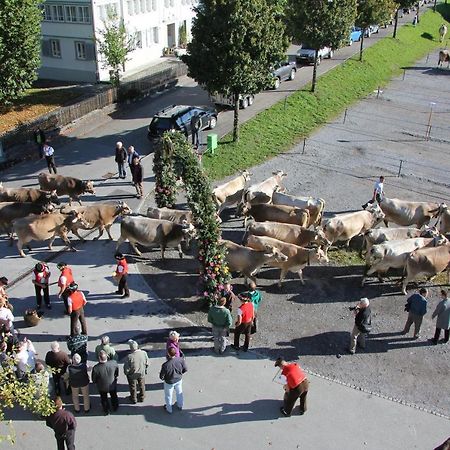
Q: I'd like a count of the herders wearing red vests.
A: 6